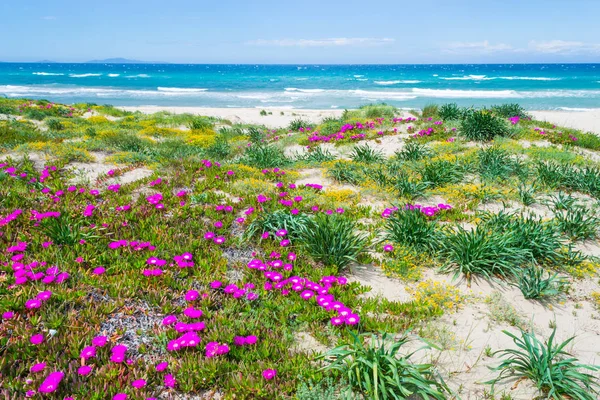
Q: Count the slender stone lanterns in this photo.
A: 0